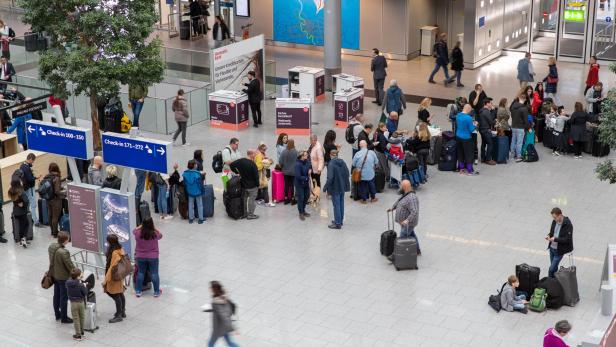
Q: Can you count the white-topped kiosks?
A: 5